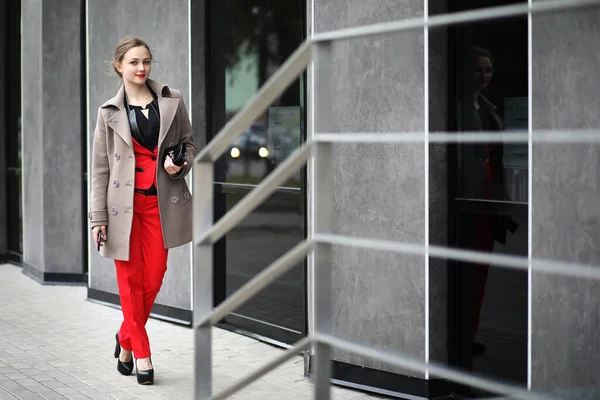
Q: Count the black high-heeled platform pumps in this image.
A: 2